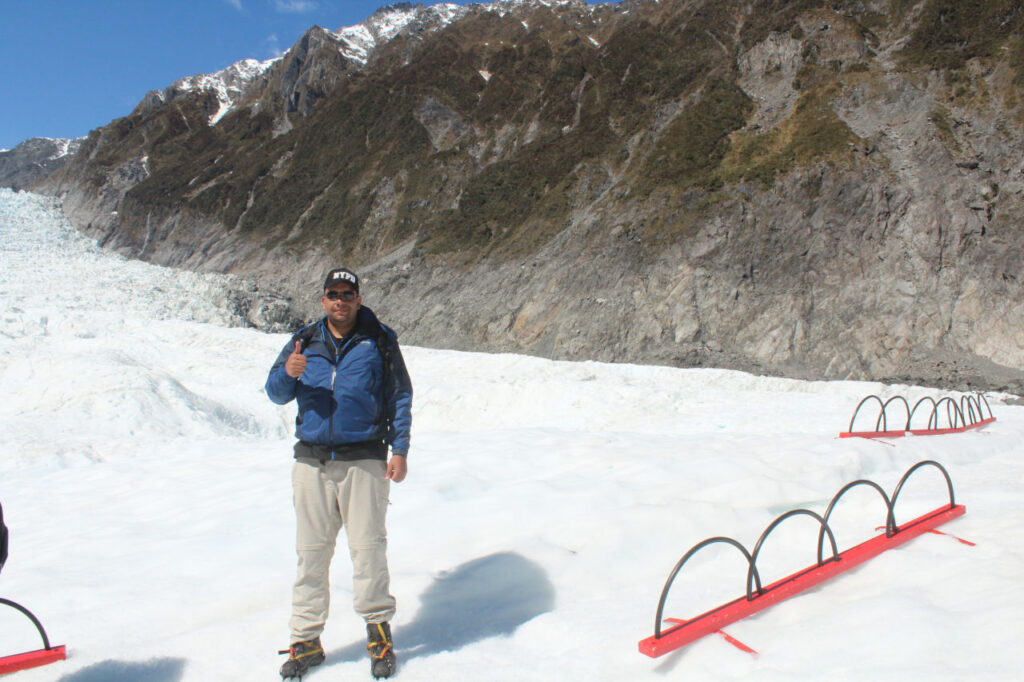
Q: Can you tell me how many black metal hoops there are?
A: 13